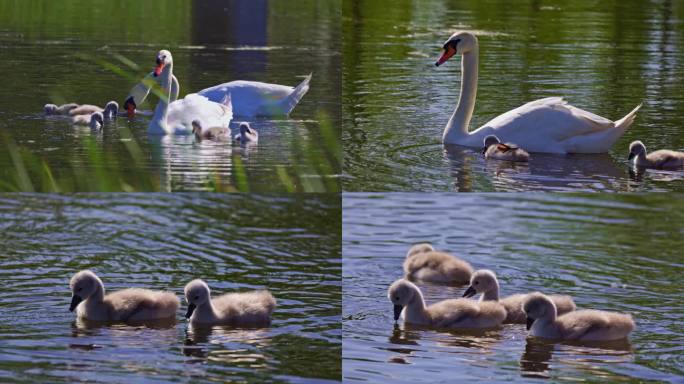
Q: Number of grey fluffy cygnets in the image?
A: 13